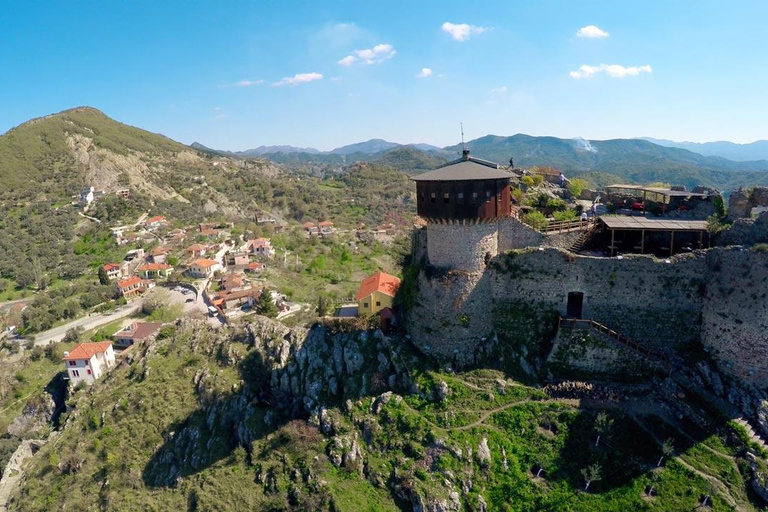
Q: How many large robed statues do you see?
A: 0